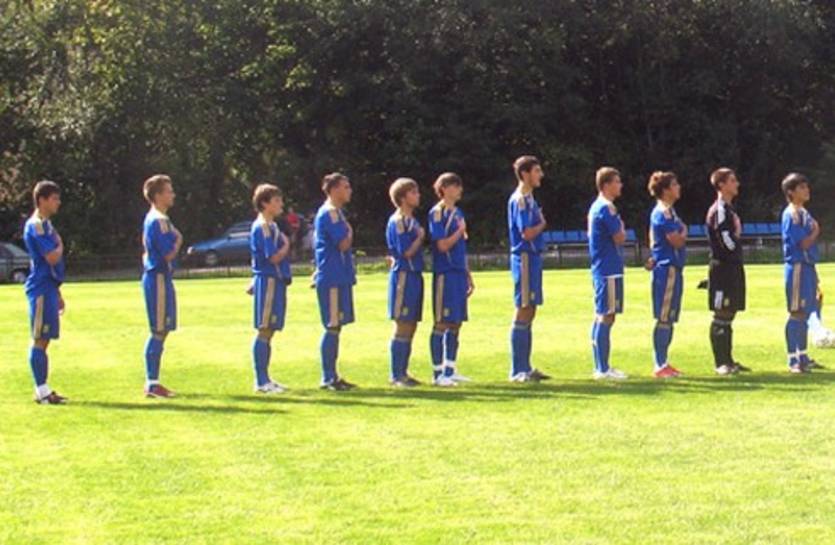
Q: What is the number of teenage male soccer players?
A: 11